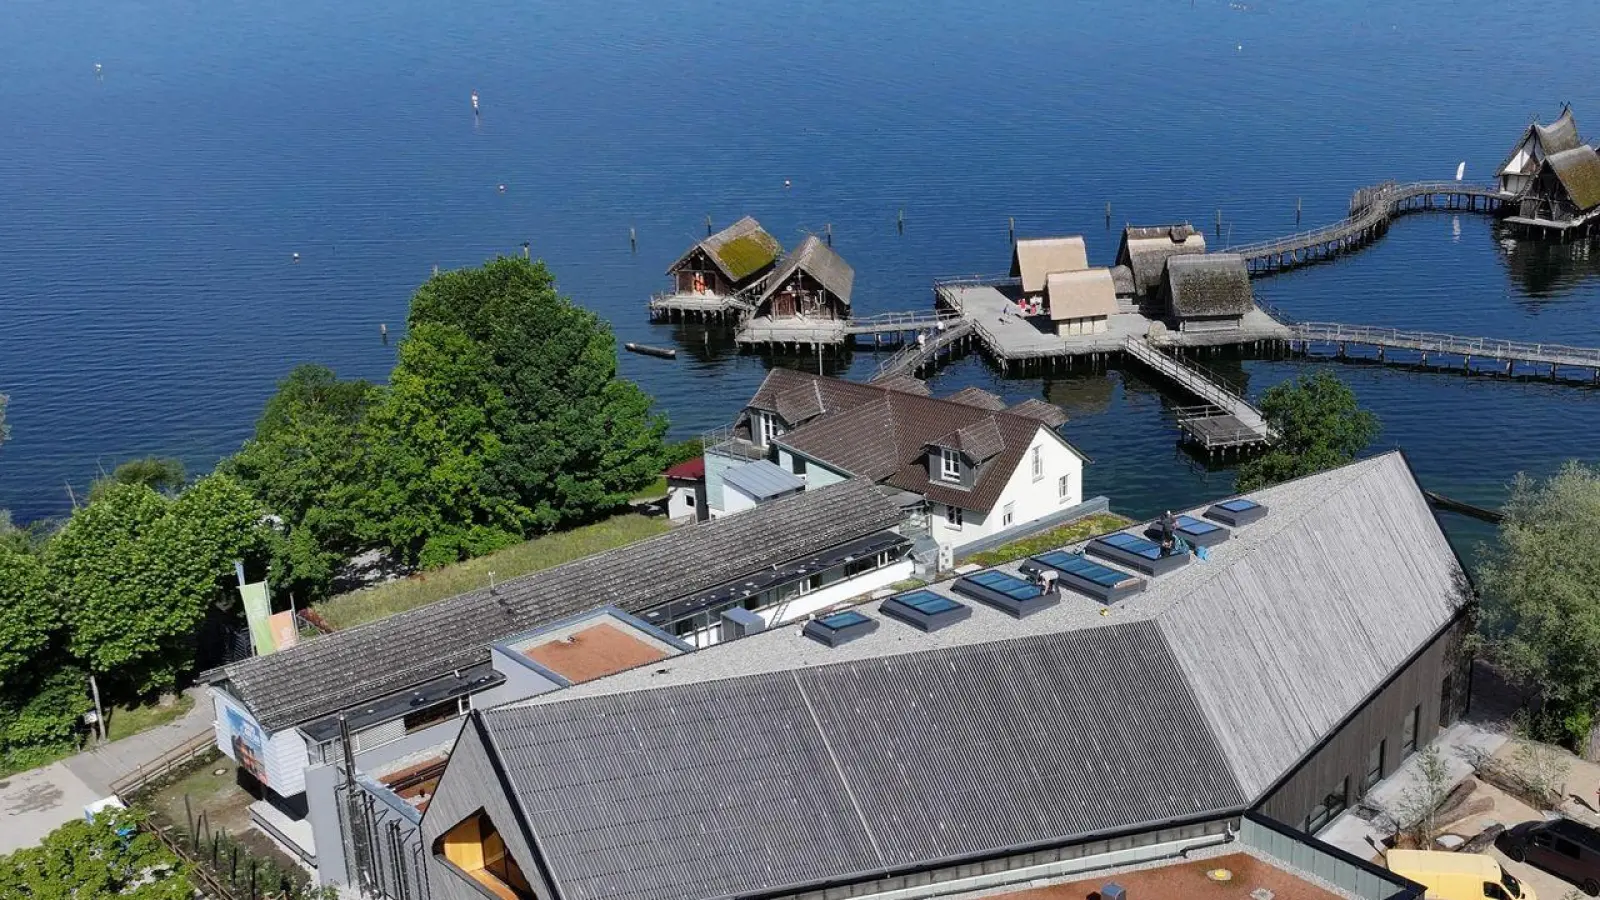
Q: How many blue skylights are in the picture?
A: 7